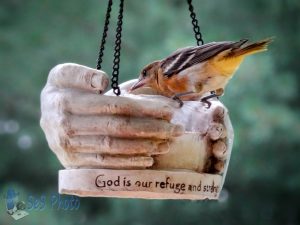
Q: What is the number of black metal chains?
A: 3